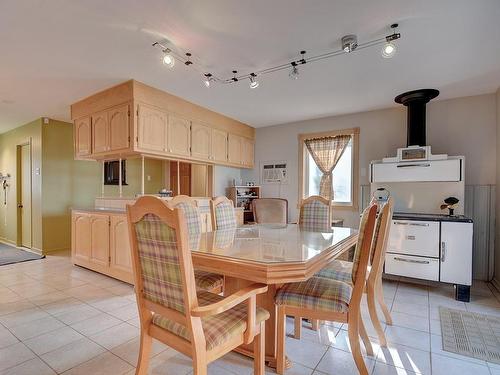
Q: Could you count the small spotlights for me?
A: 5